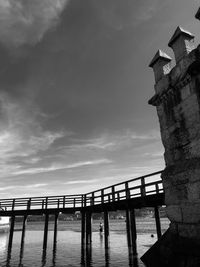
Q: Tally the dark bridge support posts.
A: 10